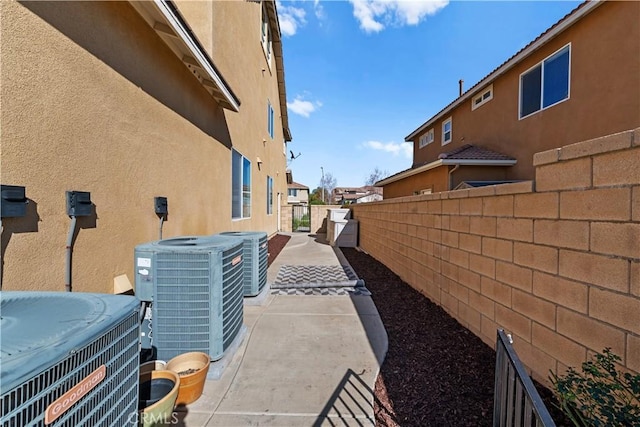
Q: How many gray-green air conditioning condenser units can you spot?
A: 3